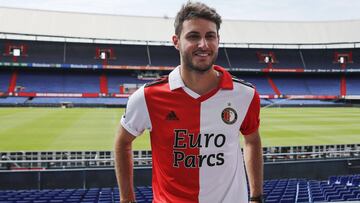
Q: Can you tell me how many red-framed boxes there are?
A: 4